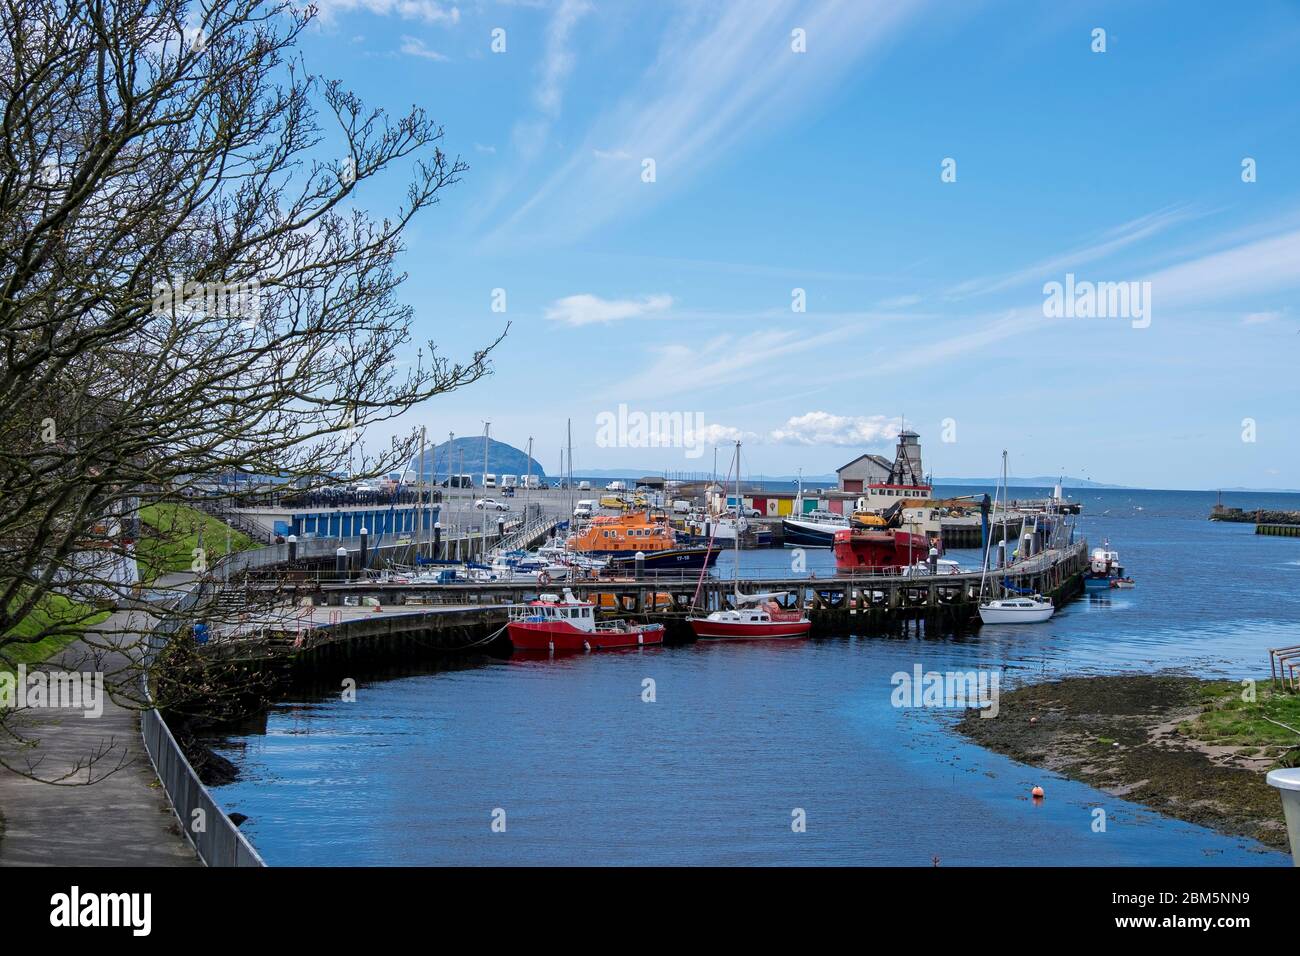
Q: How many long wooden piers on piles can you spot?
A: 1